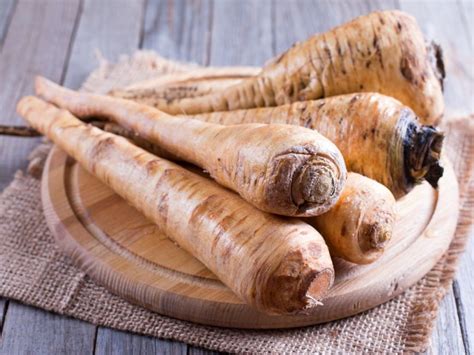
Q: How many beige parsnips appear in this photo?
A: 5